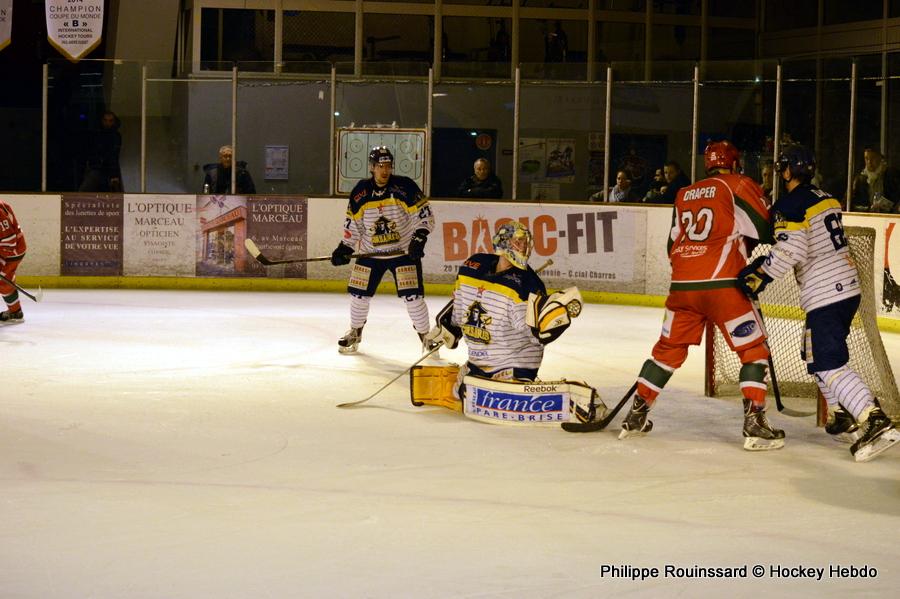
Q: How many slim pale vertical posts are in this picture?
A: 10